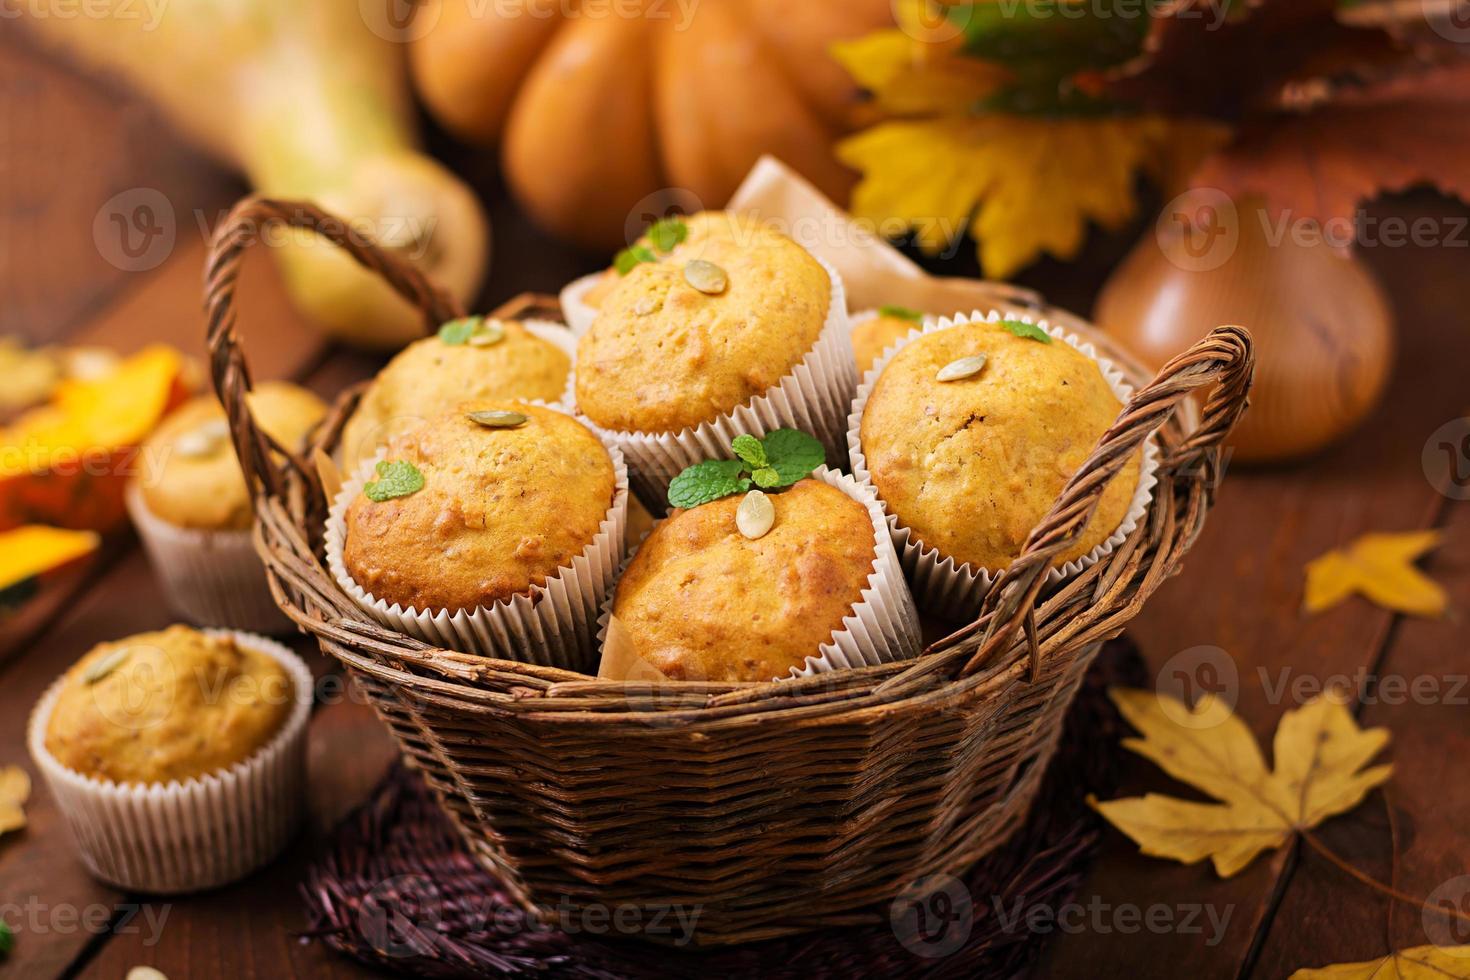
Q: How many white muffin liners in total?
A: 9